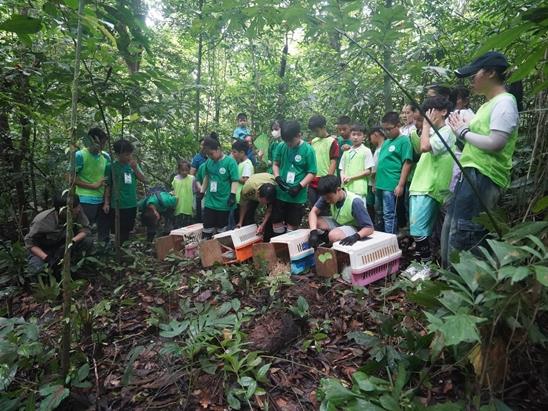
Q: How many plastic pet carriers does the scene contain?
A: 4